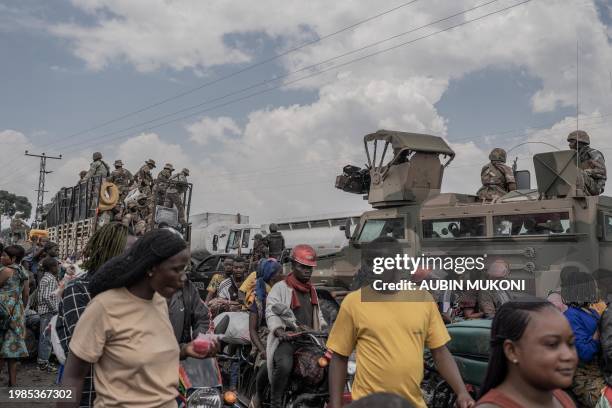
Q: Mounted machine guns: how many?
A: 1